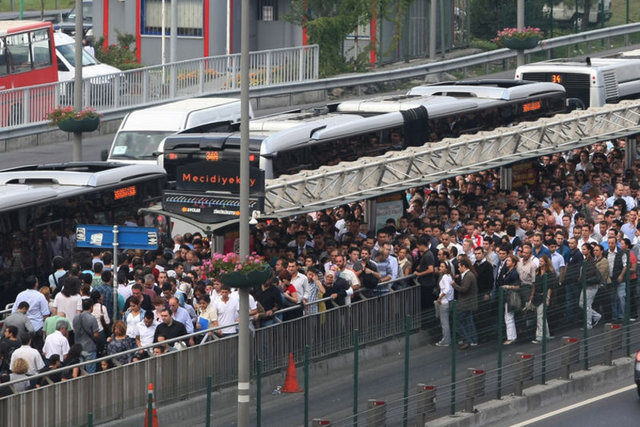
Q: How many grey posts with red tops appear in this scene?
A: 7